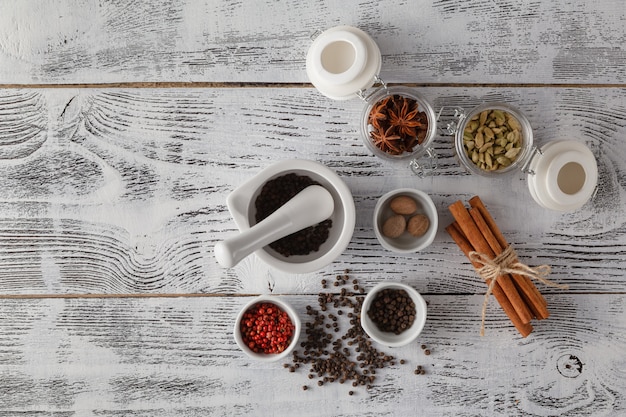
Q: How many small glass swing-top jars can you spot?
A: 2